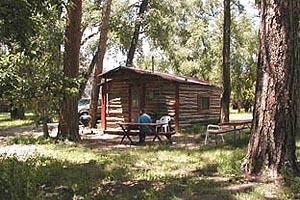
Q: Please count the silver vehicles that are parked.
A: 1